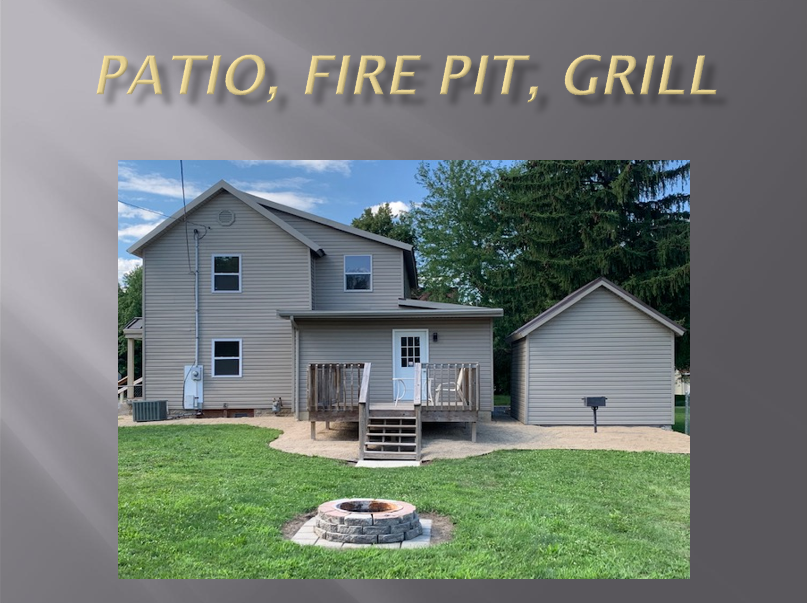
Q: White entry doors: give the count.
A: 1